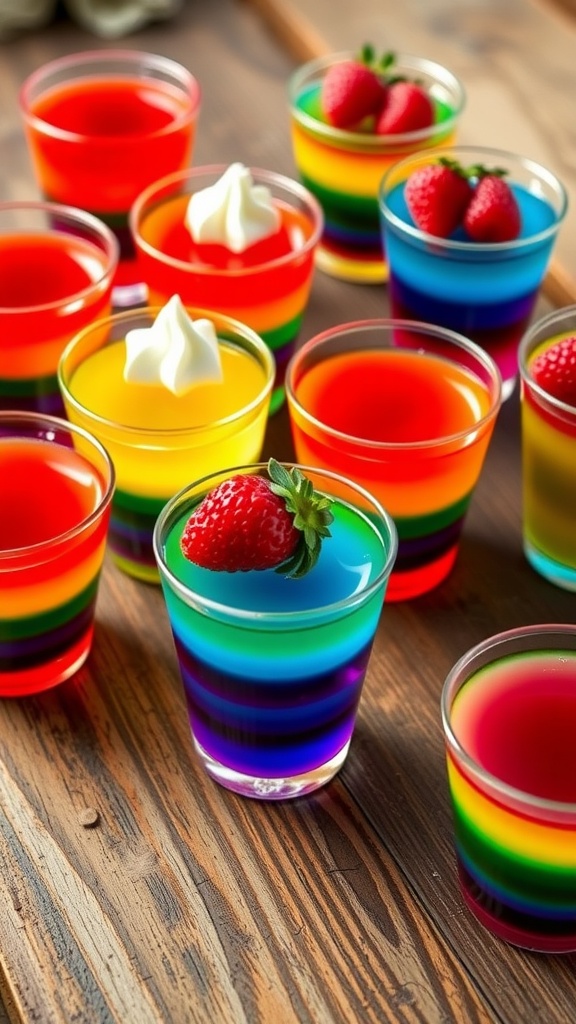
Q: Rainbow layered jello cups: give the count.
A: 11